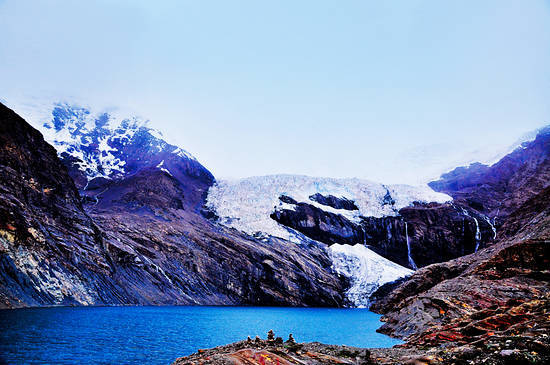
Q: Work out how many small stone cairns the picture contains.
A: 4